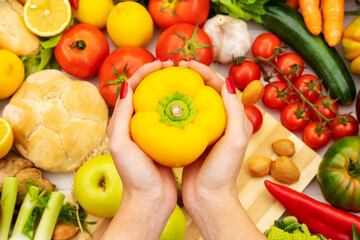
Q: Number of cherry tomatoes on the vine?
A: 9